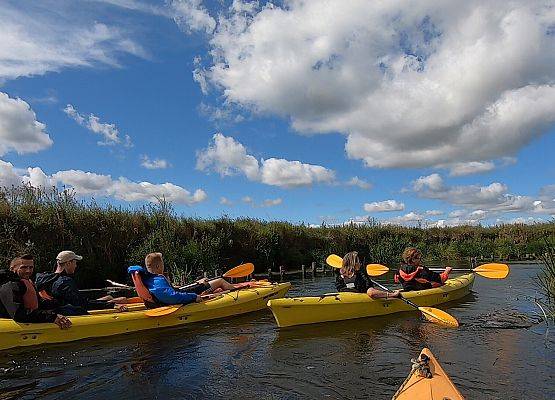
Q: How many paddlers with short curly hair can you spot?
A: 1